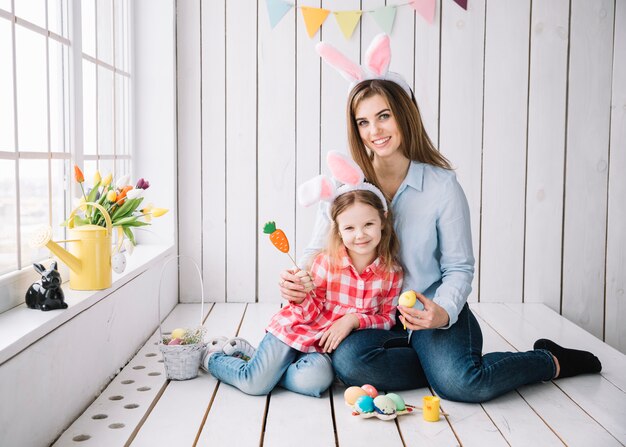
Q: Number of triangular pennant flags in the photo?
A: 6